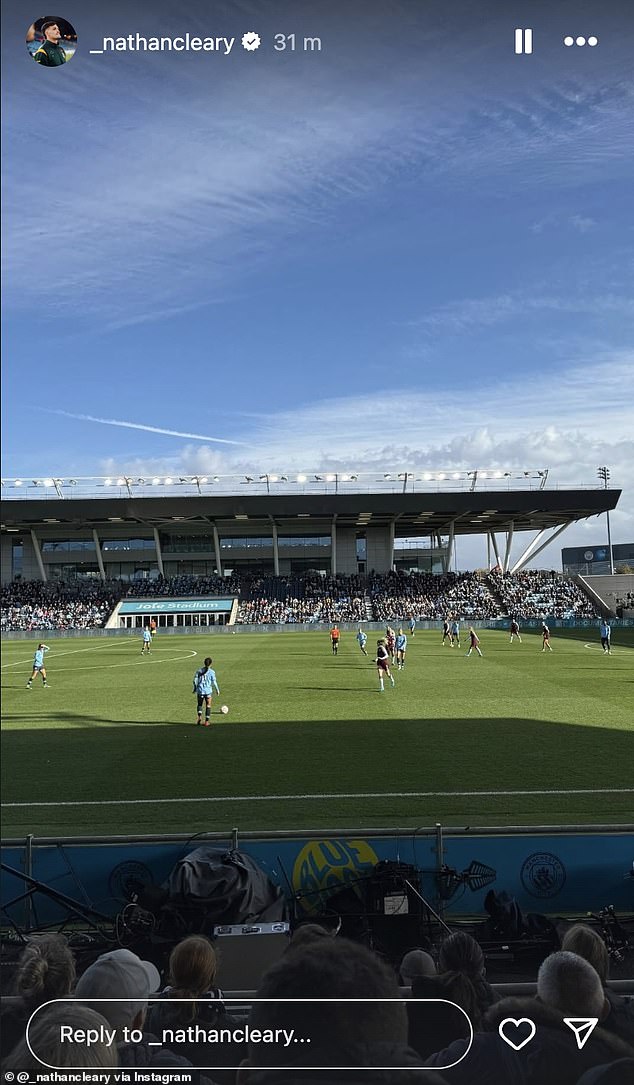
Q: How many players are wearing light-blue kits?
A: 8